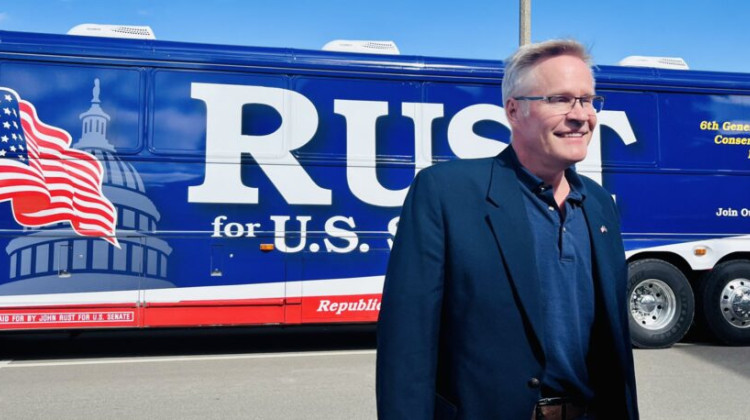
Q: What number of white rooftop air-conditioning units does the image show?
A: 3